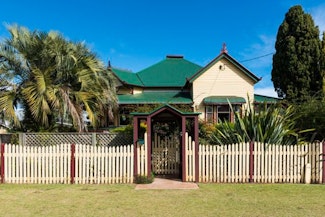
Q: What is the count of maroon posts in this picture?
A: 8